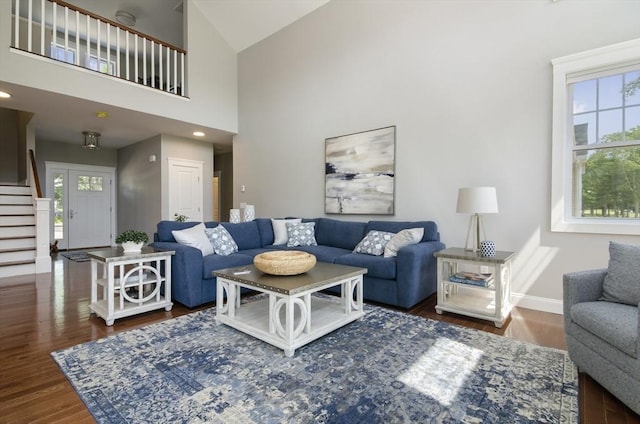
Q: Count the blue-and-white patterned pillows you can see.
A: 3